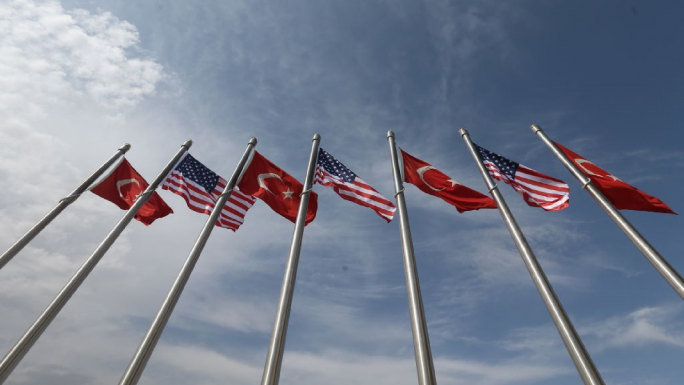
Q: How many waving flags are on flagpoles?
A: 7